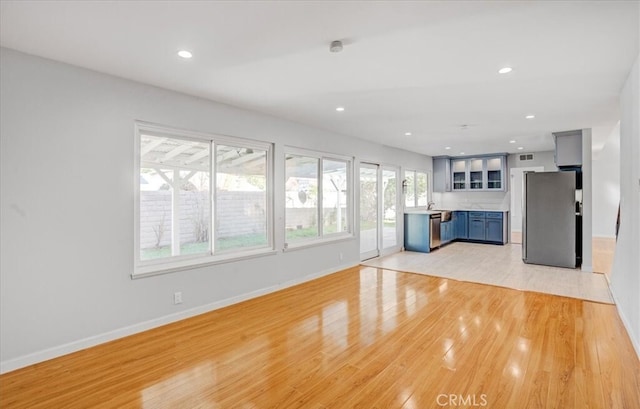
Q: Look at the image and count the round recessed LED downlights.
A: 9